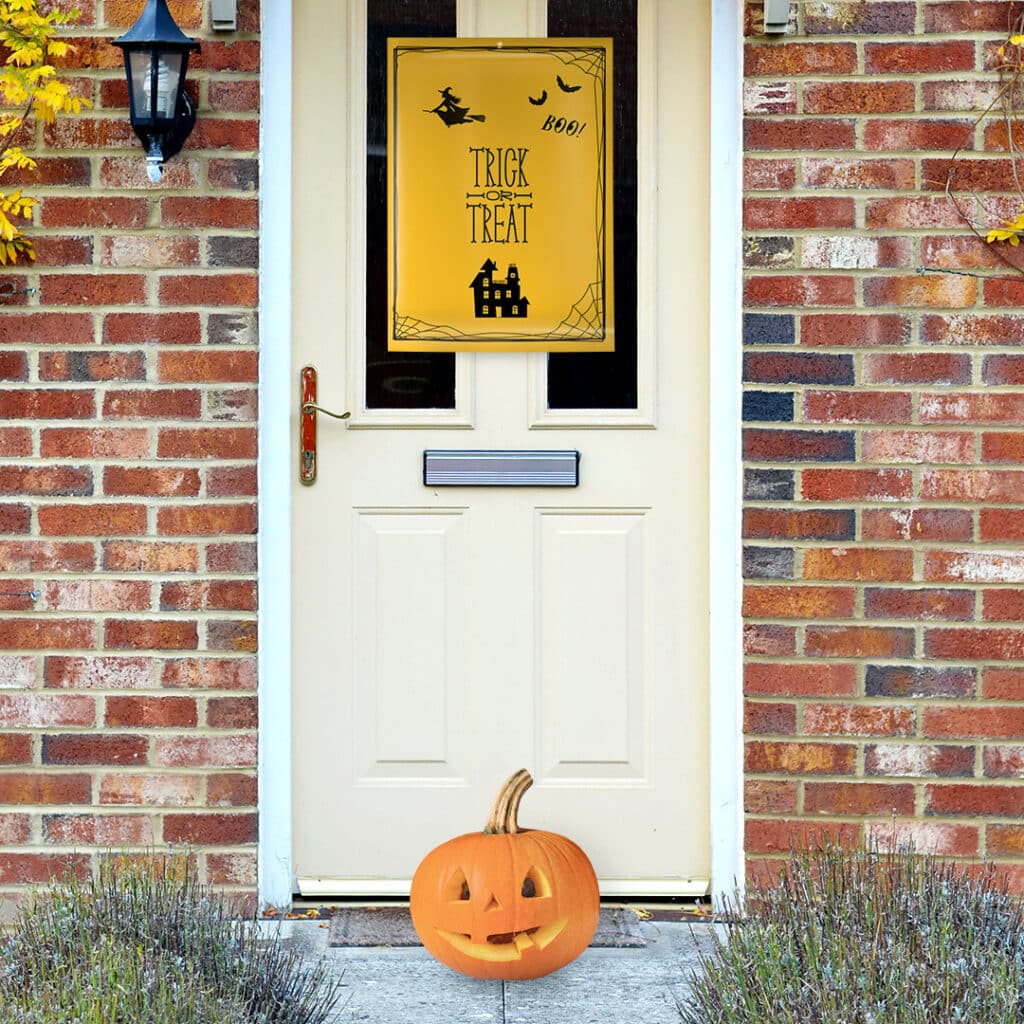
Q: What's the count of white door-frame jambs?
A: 2